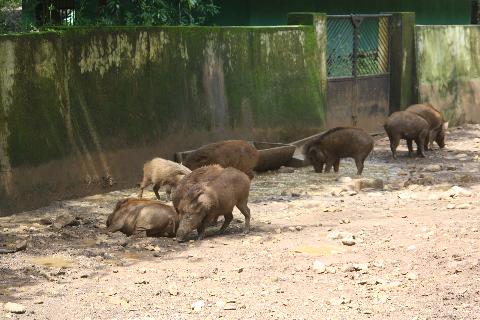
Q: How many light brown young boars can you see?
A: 1